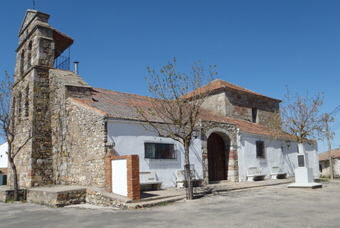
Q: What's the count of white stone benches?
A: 4